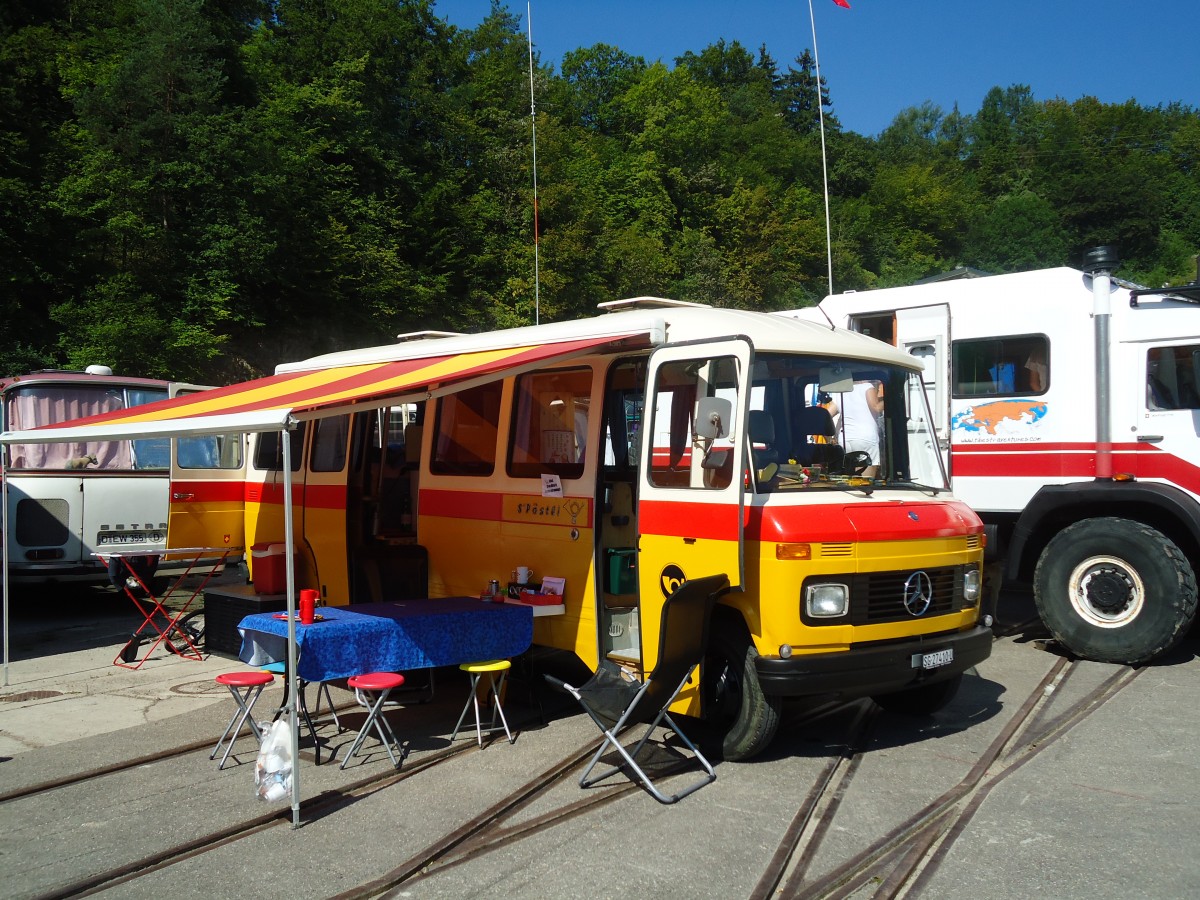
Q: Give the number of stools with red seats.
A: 2